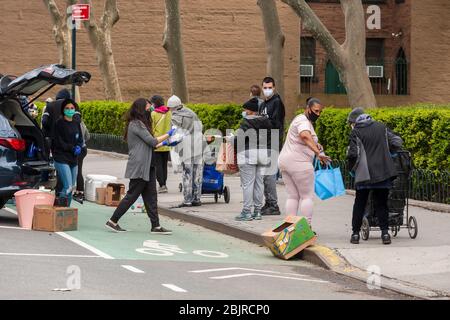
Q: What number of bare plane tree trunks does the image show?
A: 5